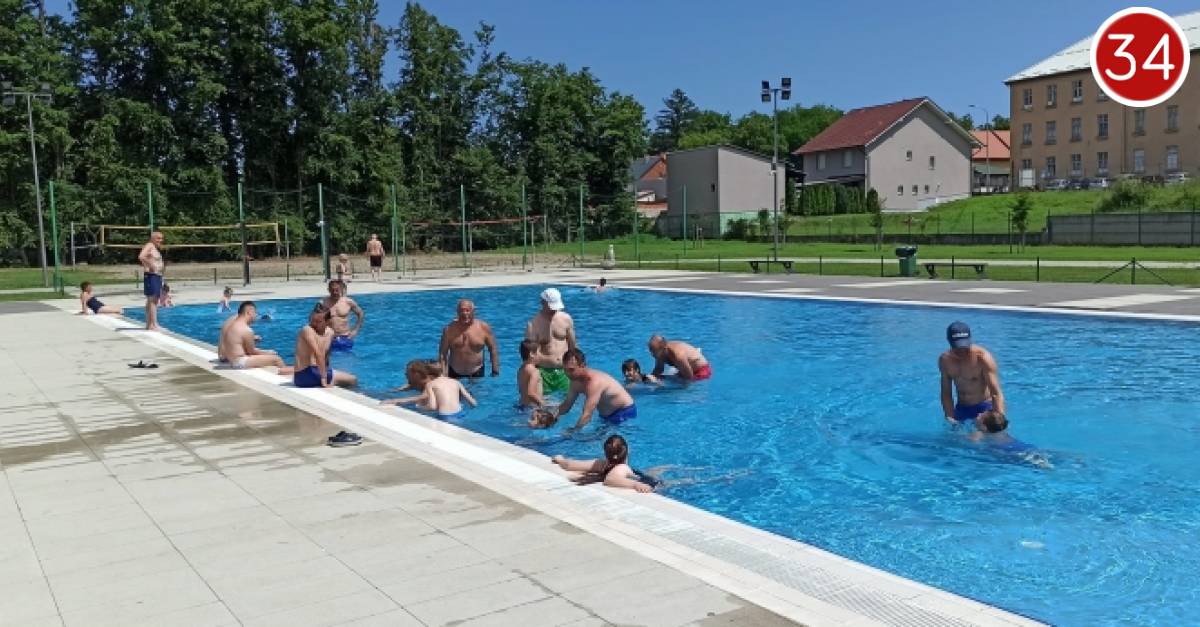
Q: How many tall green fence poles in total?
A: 10